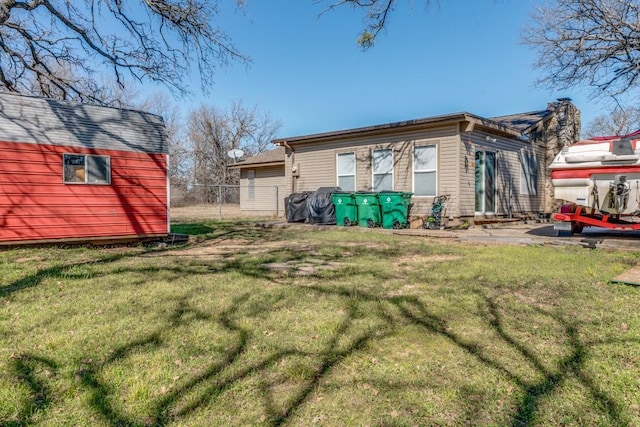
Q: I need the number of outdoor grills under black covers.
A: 2